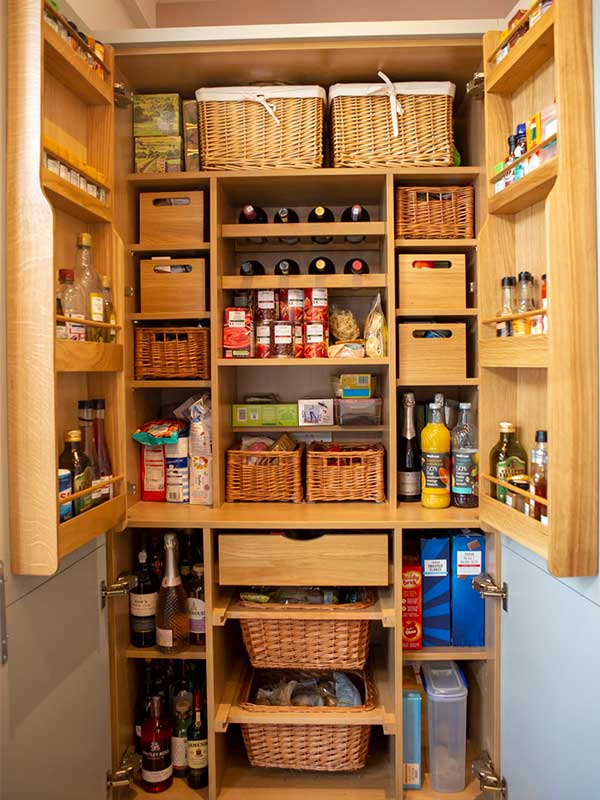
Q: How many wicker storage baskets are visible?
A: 8